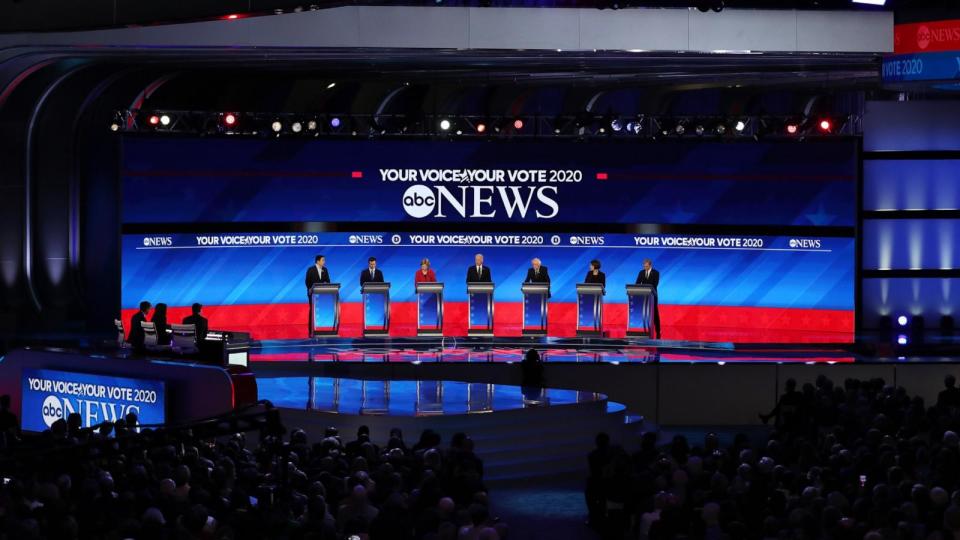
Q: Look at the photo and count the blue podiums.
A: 7